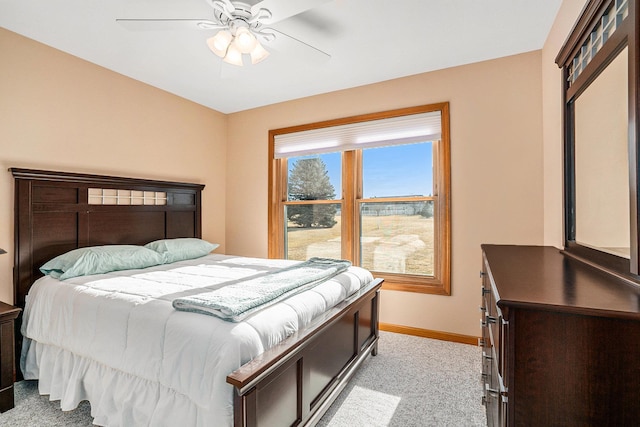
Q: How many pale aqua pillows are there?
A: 2